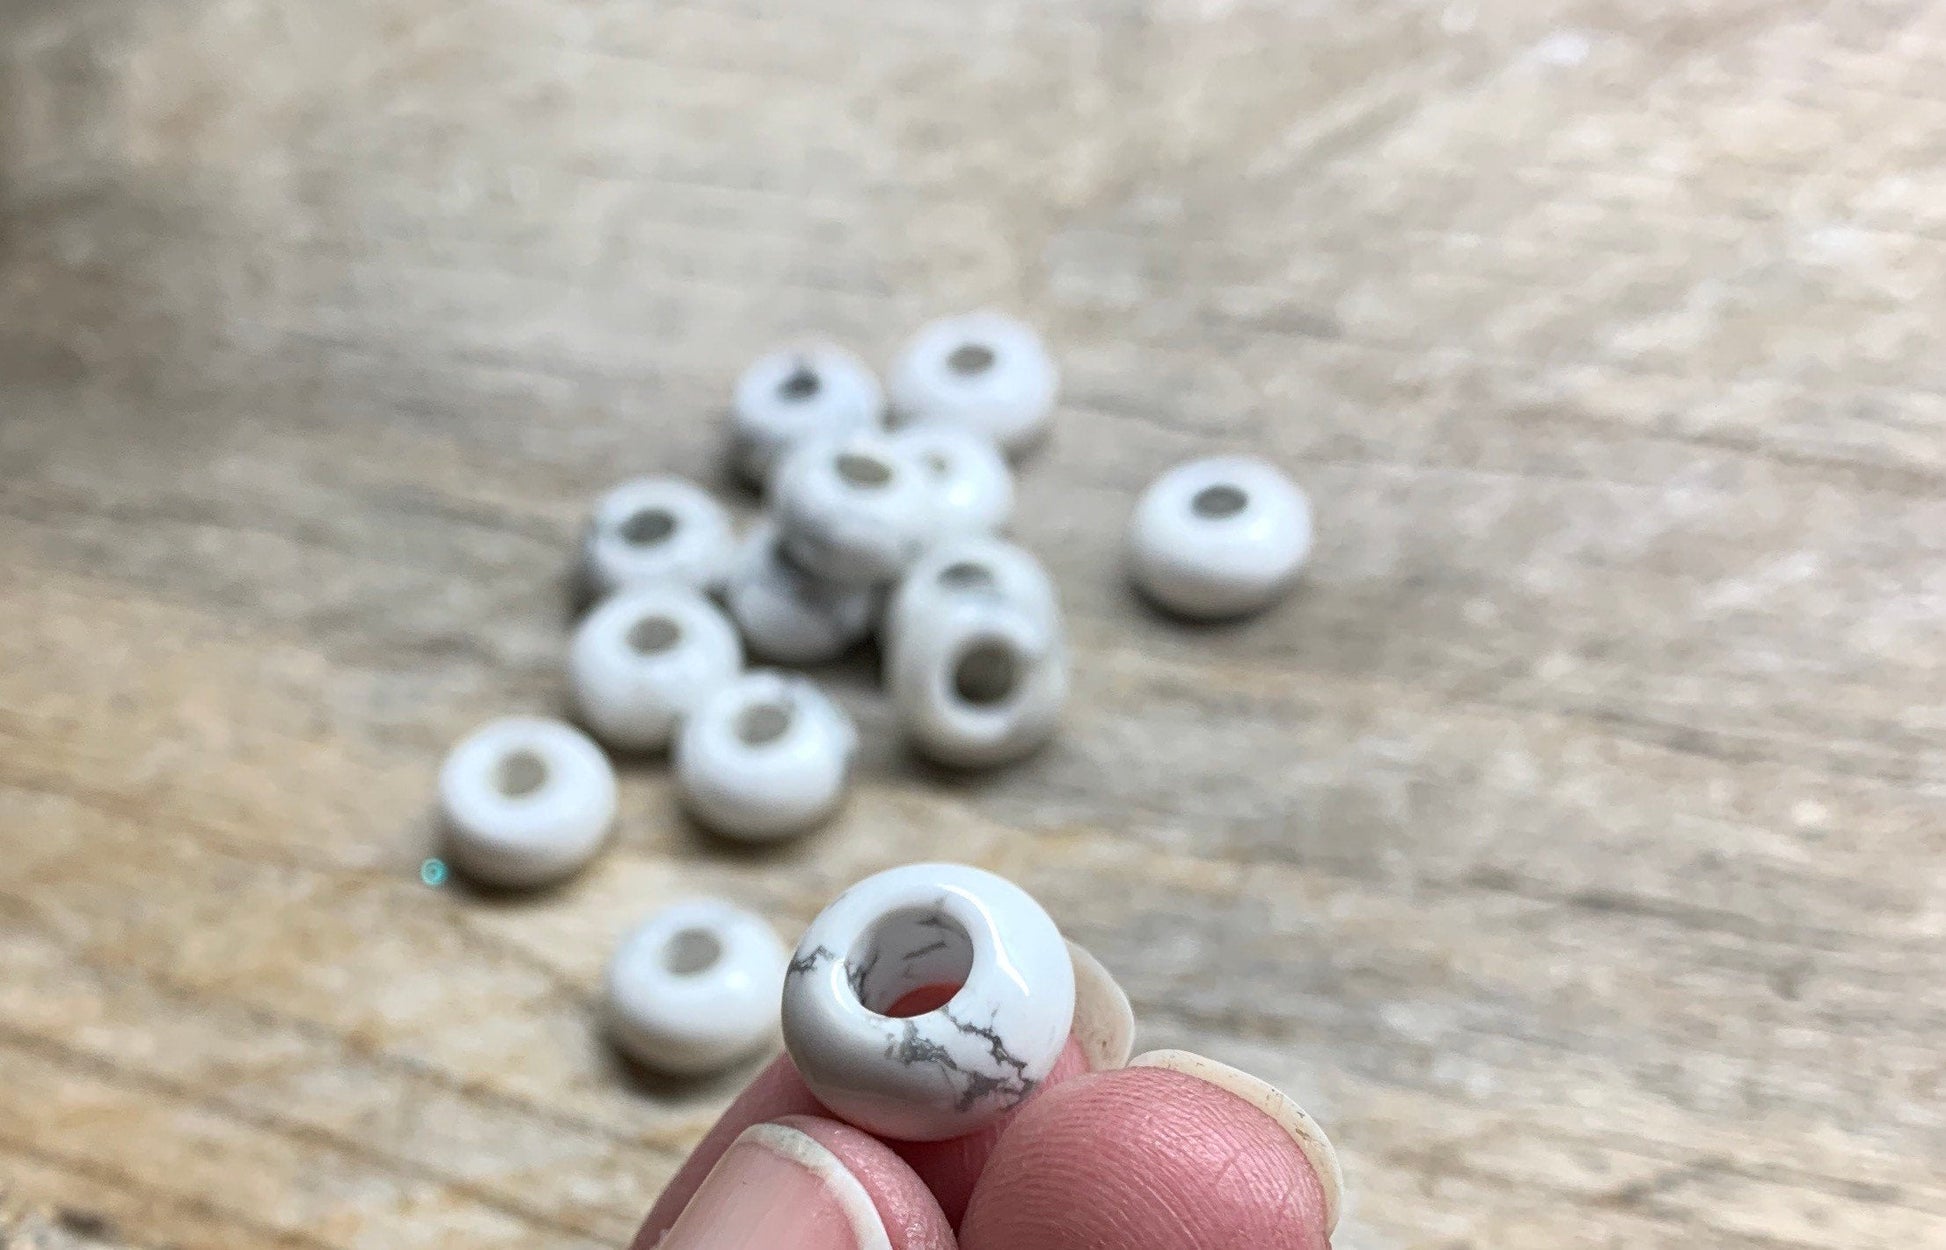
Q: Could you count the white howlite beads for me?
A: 14